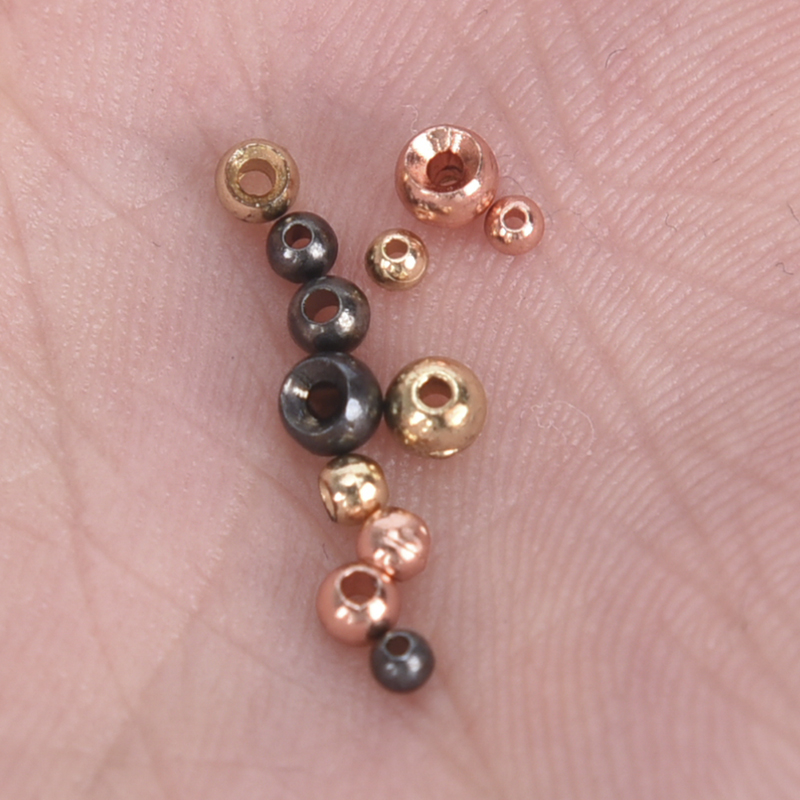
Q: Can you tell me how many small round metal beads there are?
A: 12